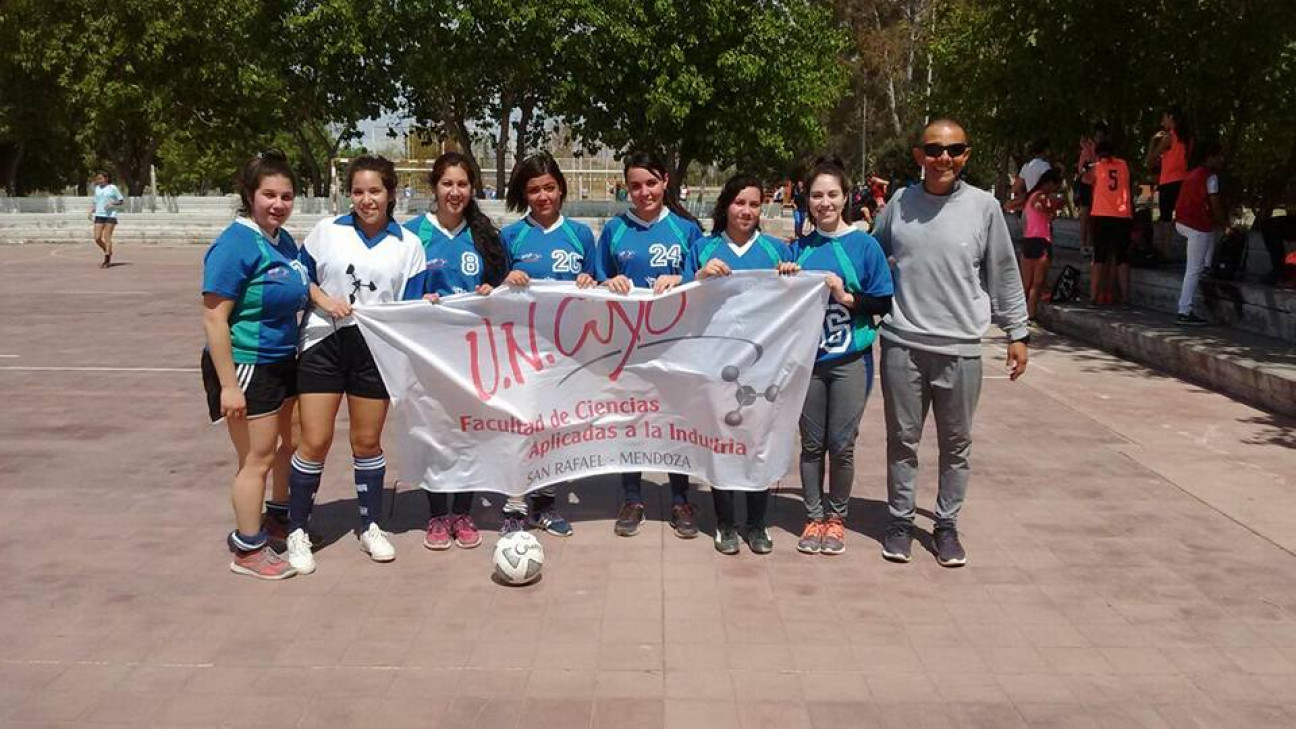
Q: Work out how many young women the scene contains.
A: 7